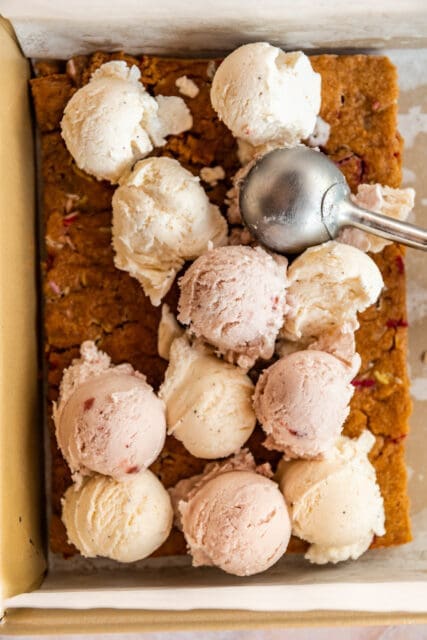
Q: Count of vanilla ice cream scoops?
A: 7